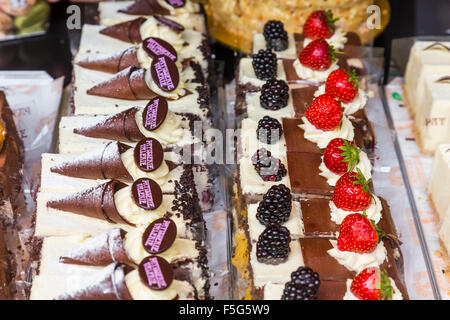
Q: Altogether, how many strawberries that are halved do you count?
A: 0